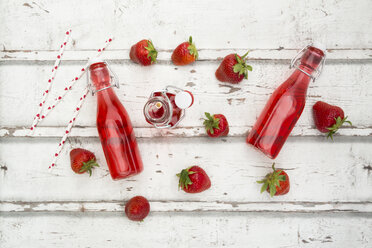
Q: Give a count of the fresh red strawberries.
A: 9